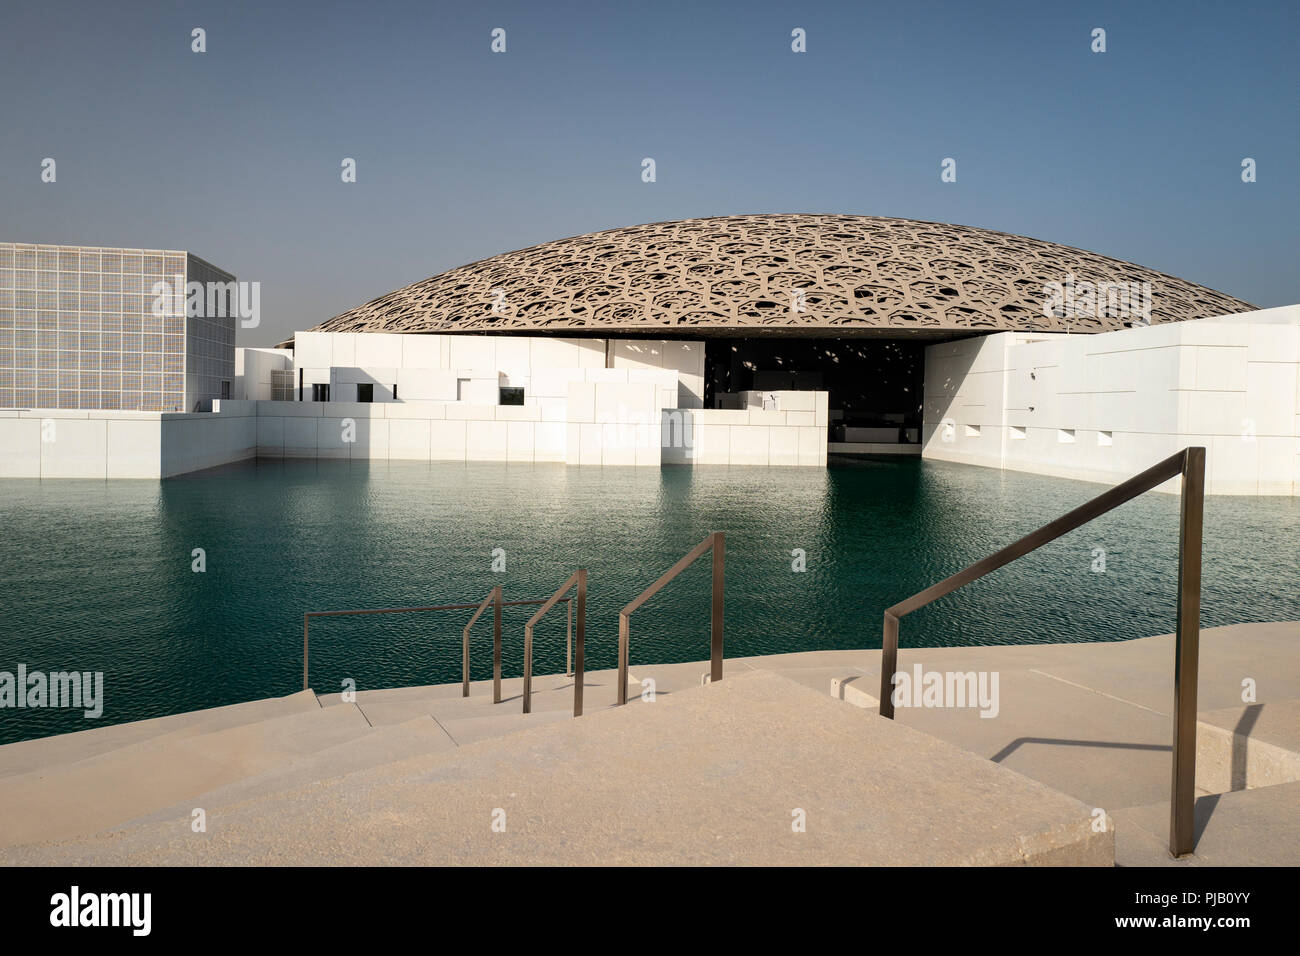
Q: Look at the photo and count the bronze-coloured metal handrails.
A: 5